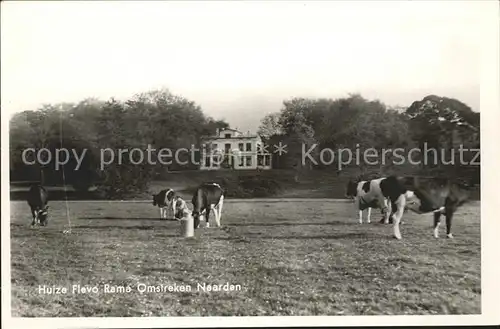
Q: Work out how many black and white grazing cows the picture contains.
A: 5